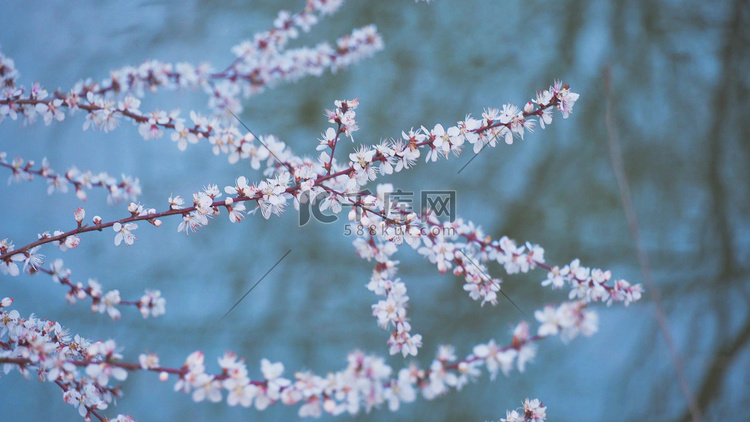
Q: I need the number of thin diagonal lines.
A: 4